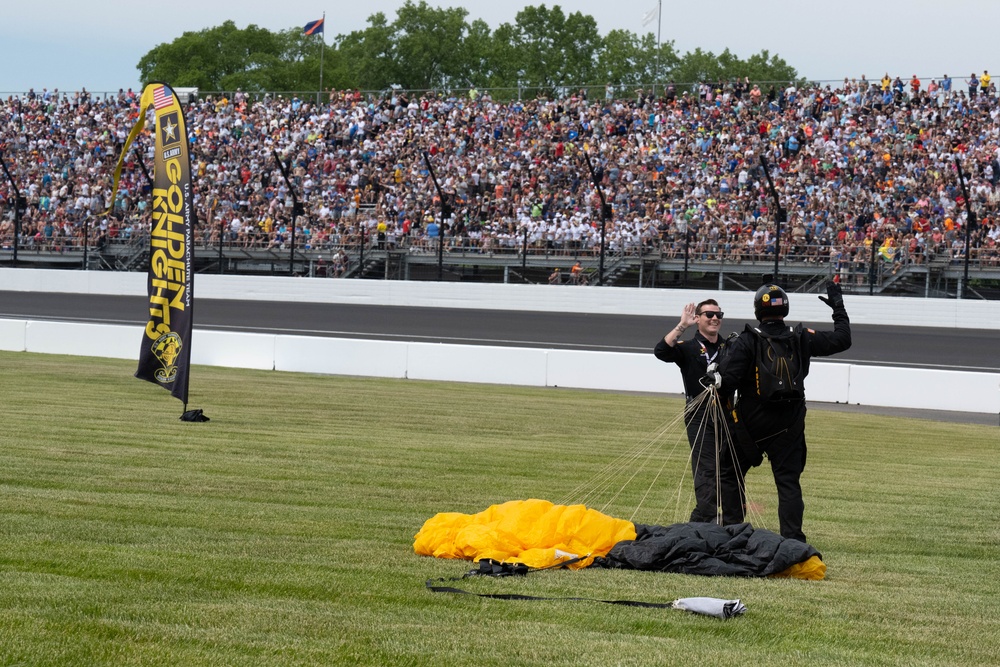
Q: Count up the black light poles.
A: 7